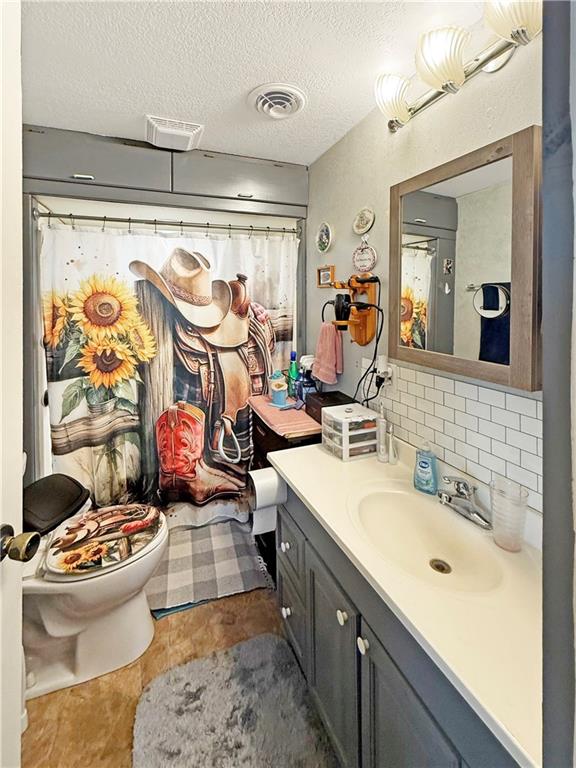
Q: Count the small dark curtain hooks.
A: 12